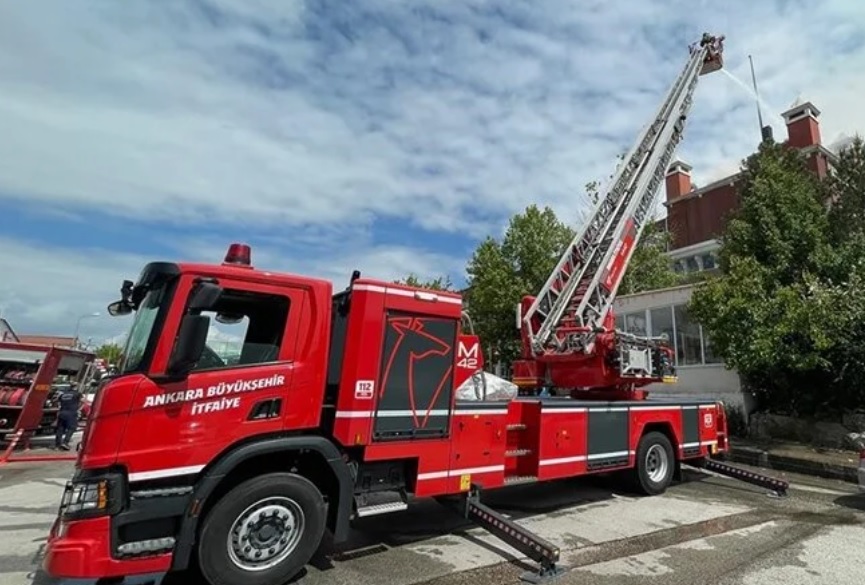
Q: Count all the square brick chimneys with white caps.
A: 2